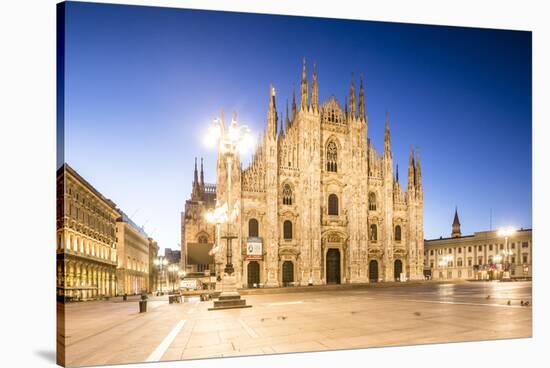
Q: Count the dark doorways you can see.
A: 5